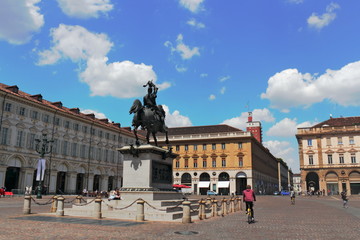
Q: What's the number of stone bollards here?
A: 13